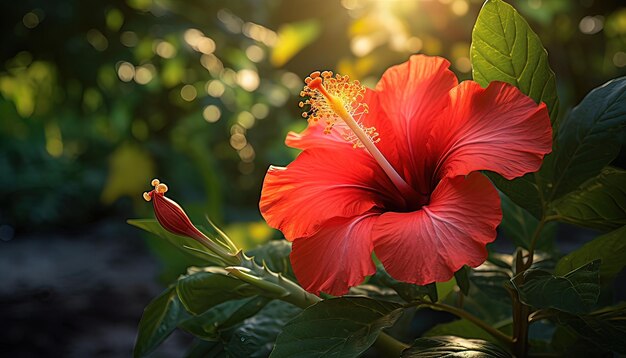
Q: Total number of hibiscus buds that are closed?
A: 1